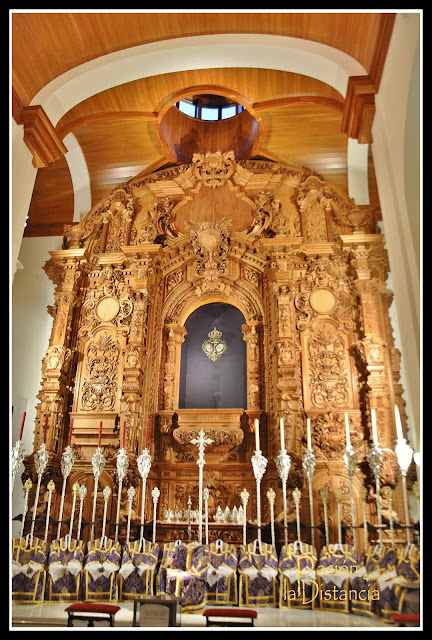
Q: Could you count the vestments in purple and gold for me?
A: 11